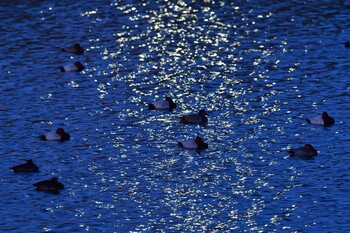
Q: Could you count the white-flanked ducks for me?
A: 5